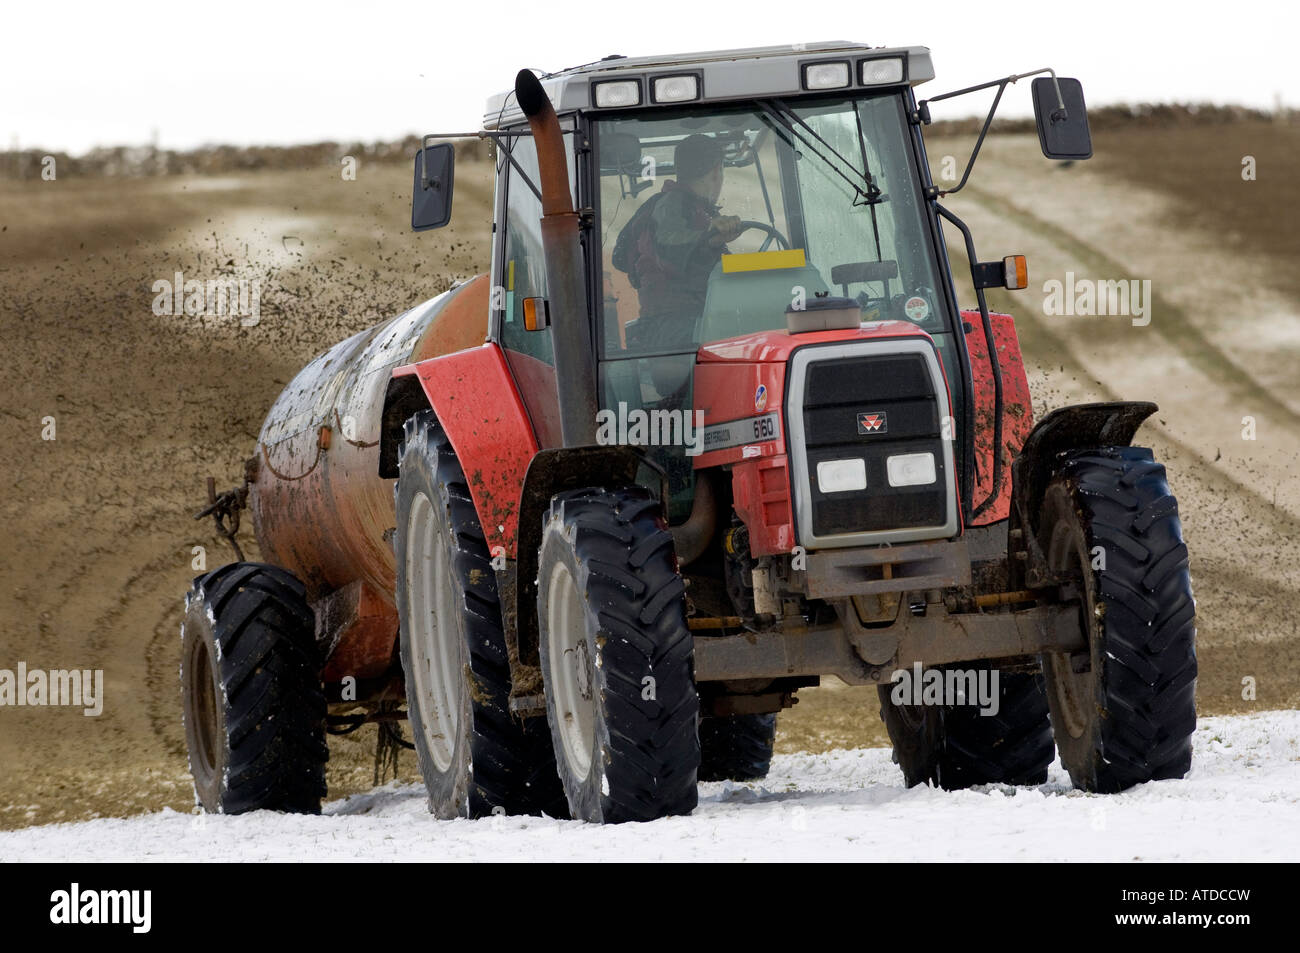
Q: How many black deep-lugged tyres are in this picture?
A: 6